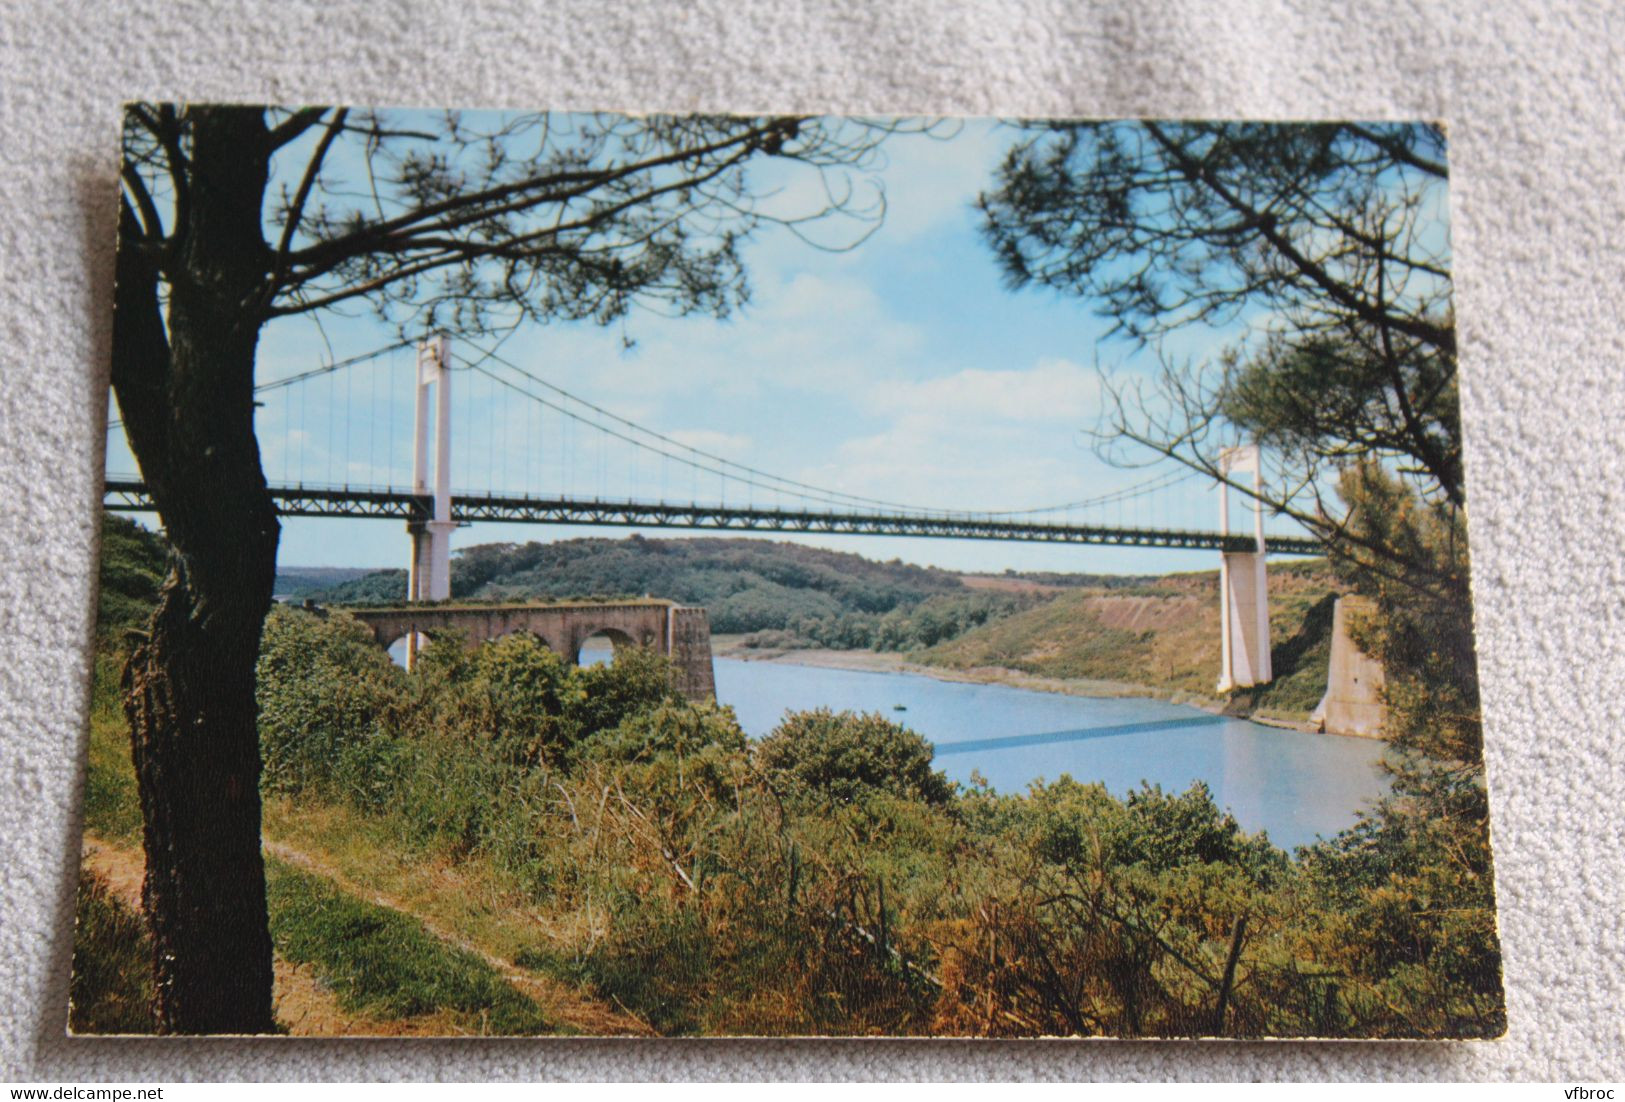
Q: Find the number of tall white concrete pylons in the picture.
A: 2